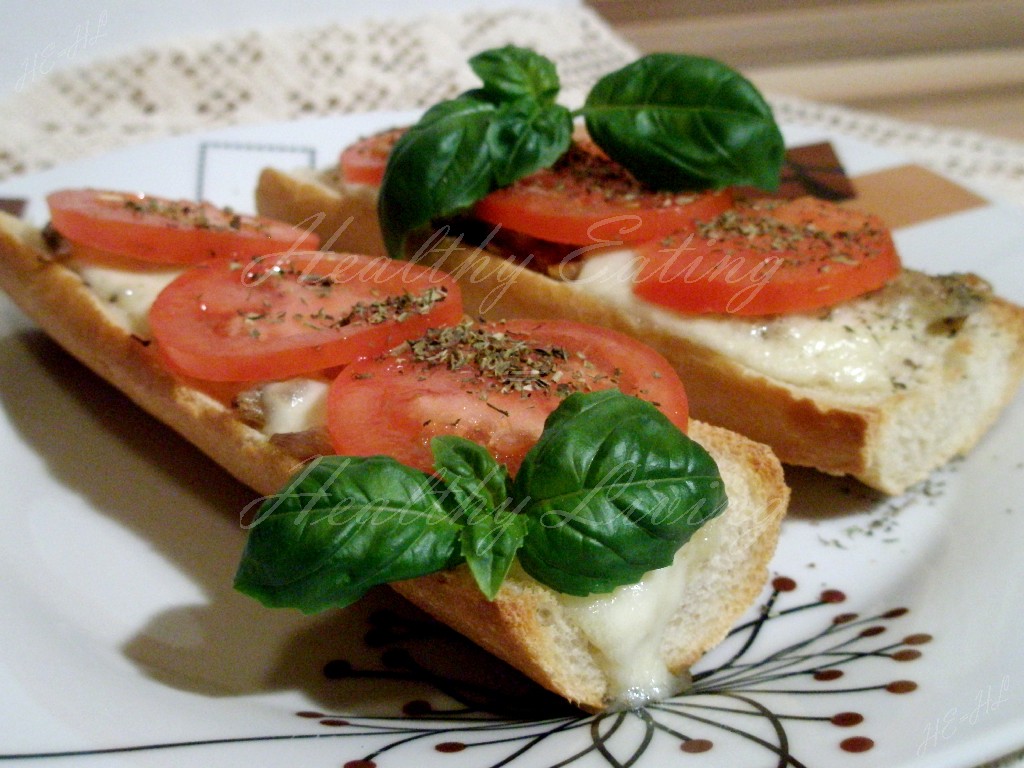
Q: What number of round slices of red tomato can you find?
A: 6